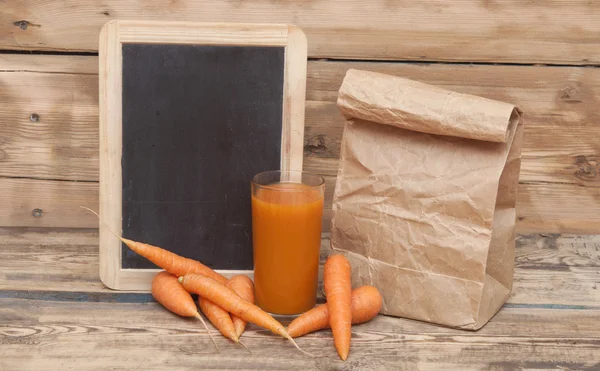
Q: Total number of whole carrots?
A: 7